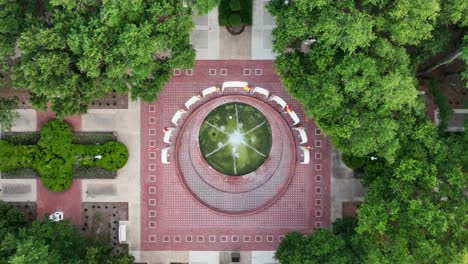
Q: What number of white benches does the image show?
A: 12